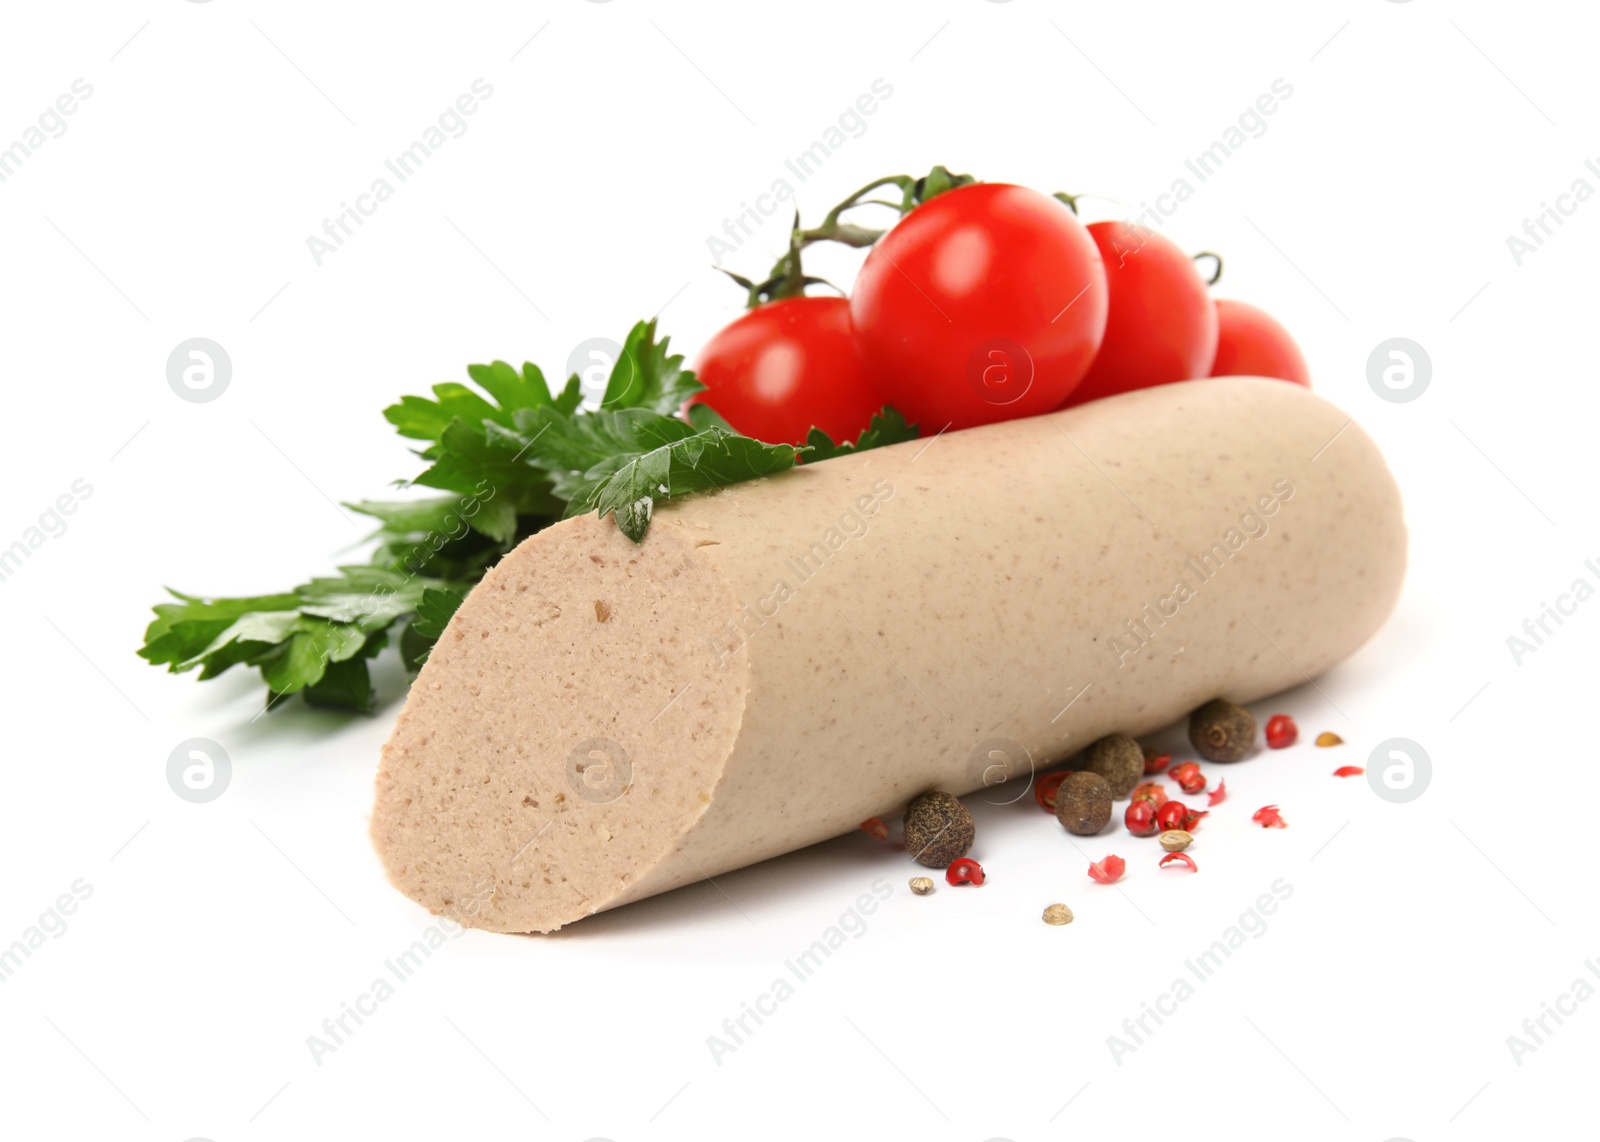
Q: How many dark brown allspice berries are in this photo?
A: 4